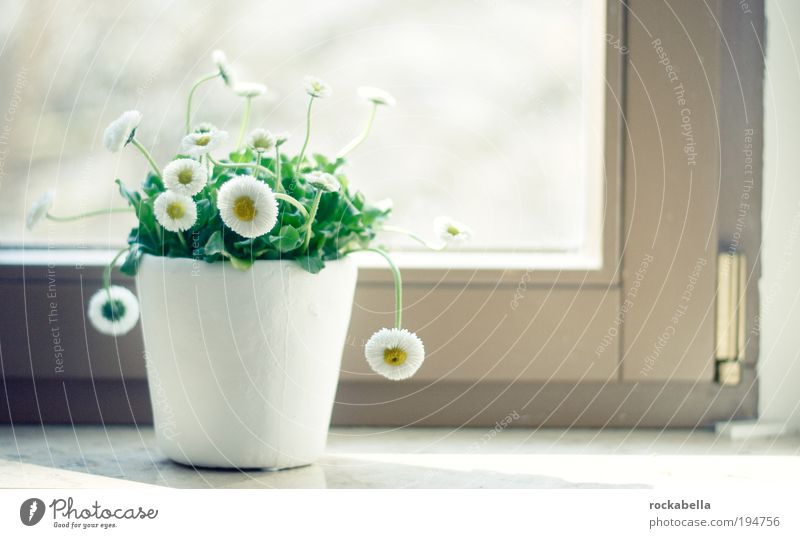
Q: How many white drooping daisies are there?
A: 2